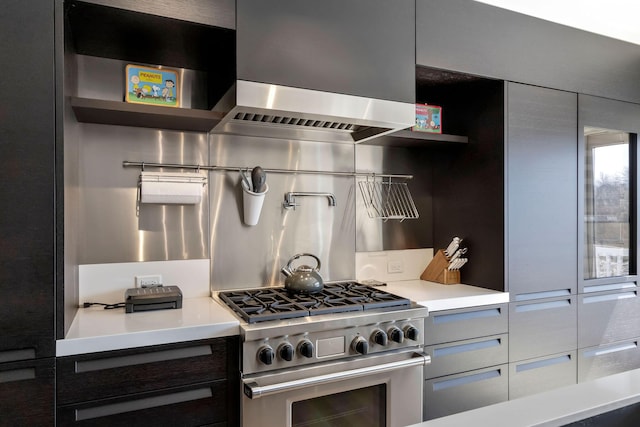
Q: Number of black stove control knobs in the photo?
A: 7